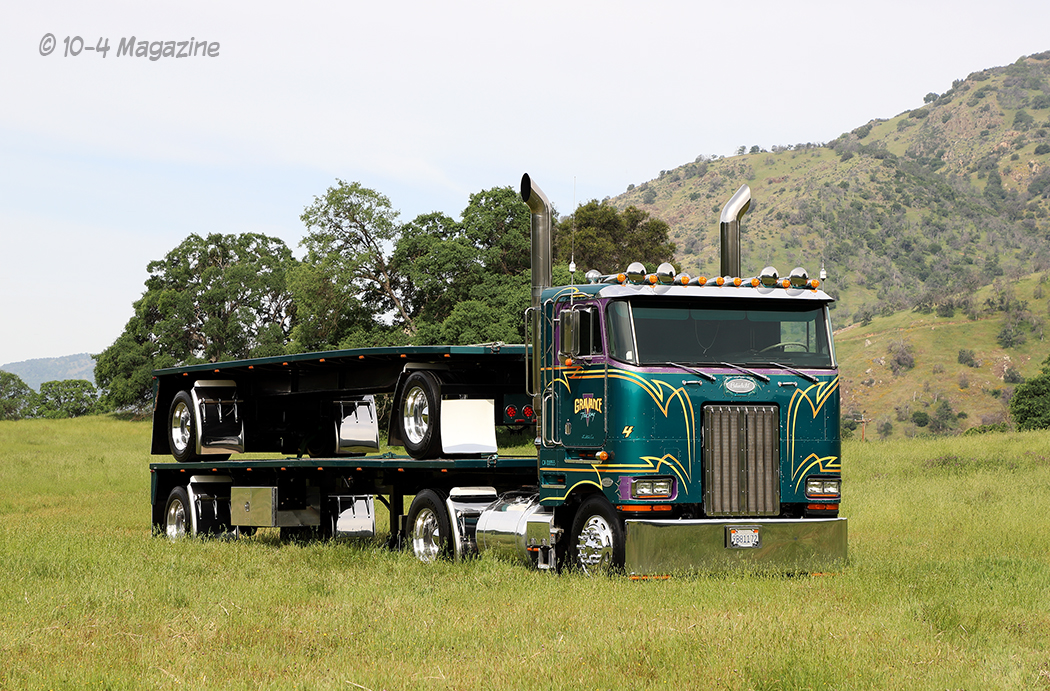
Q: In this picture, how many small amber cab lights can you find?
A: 9